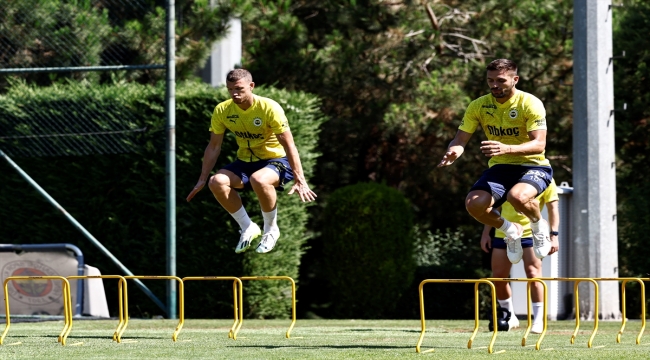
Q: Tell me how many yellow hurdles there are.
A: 10